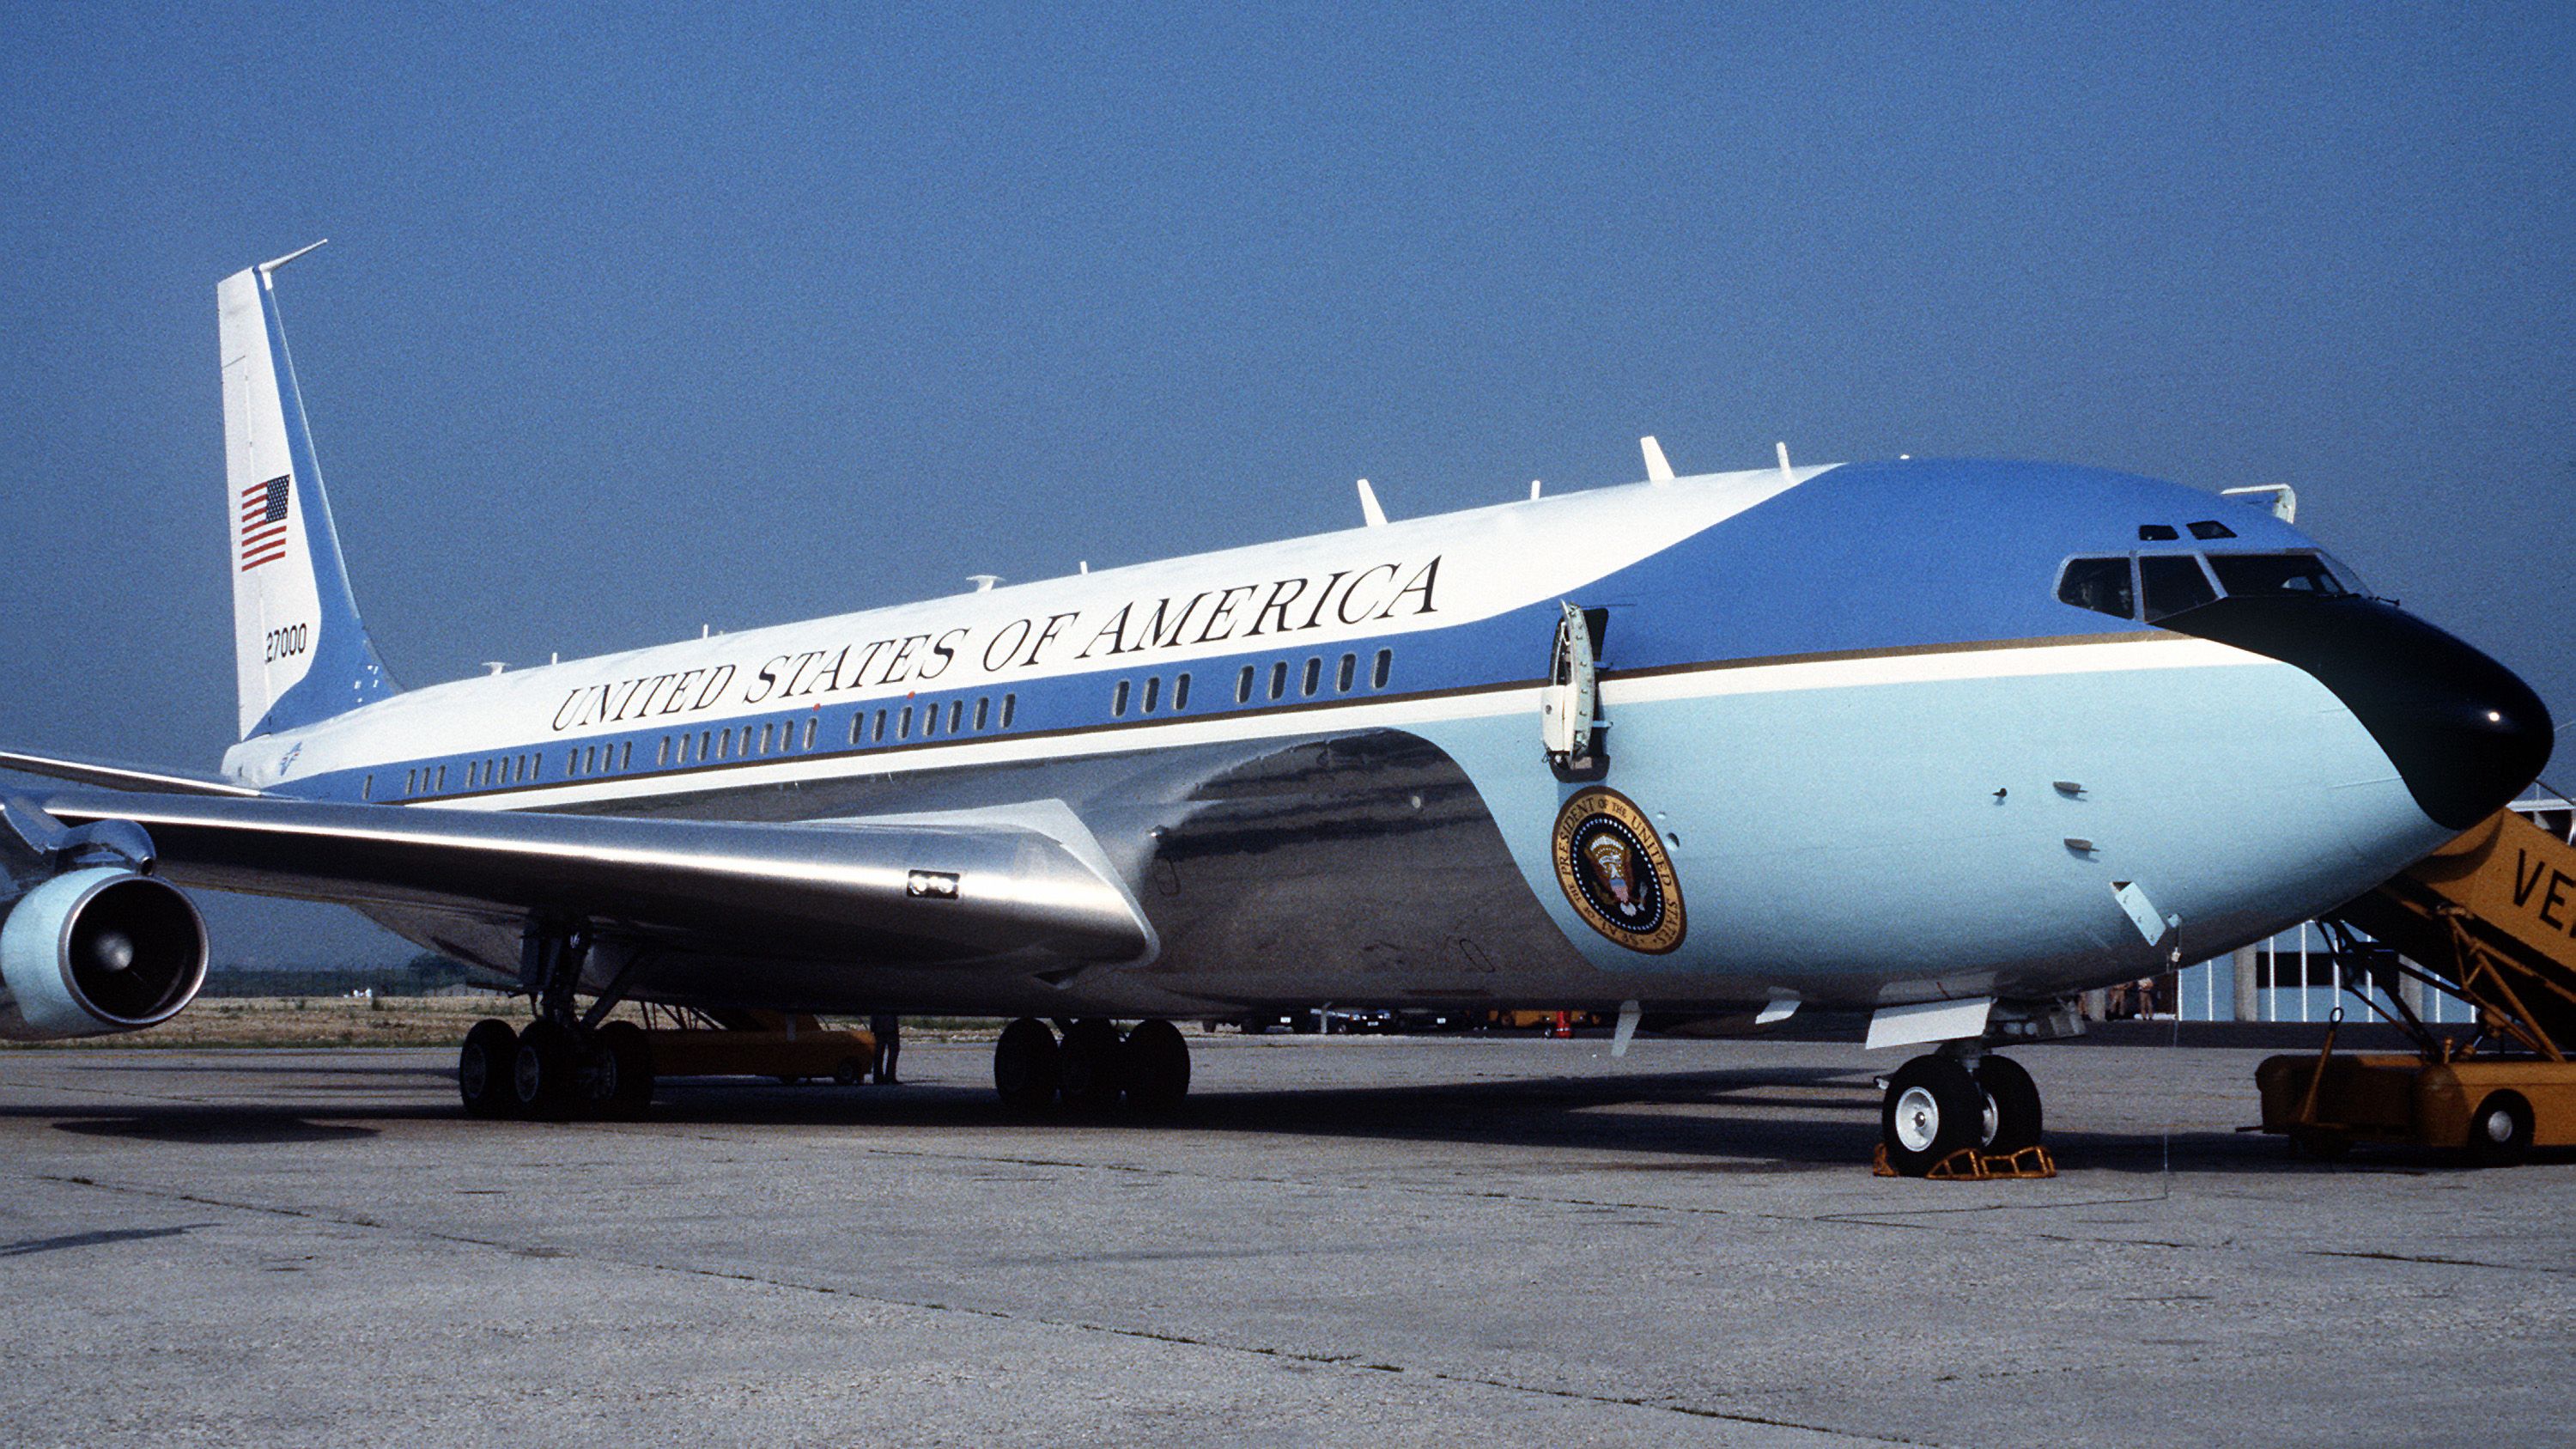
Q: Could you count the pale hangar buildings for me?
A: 1